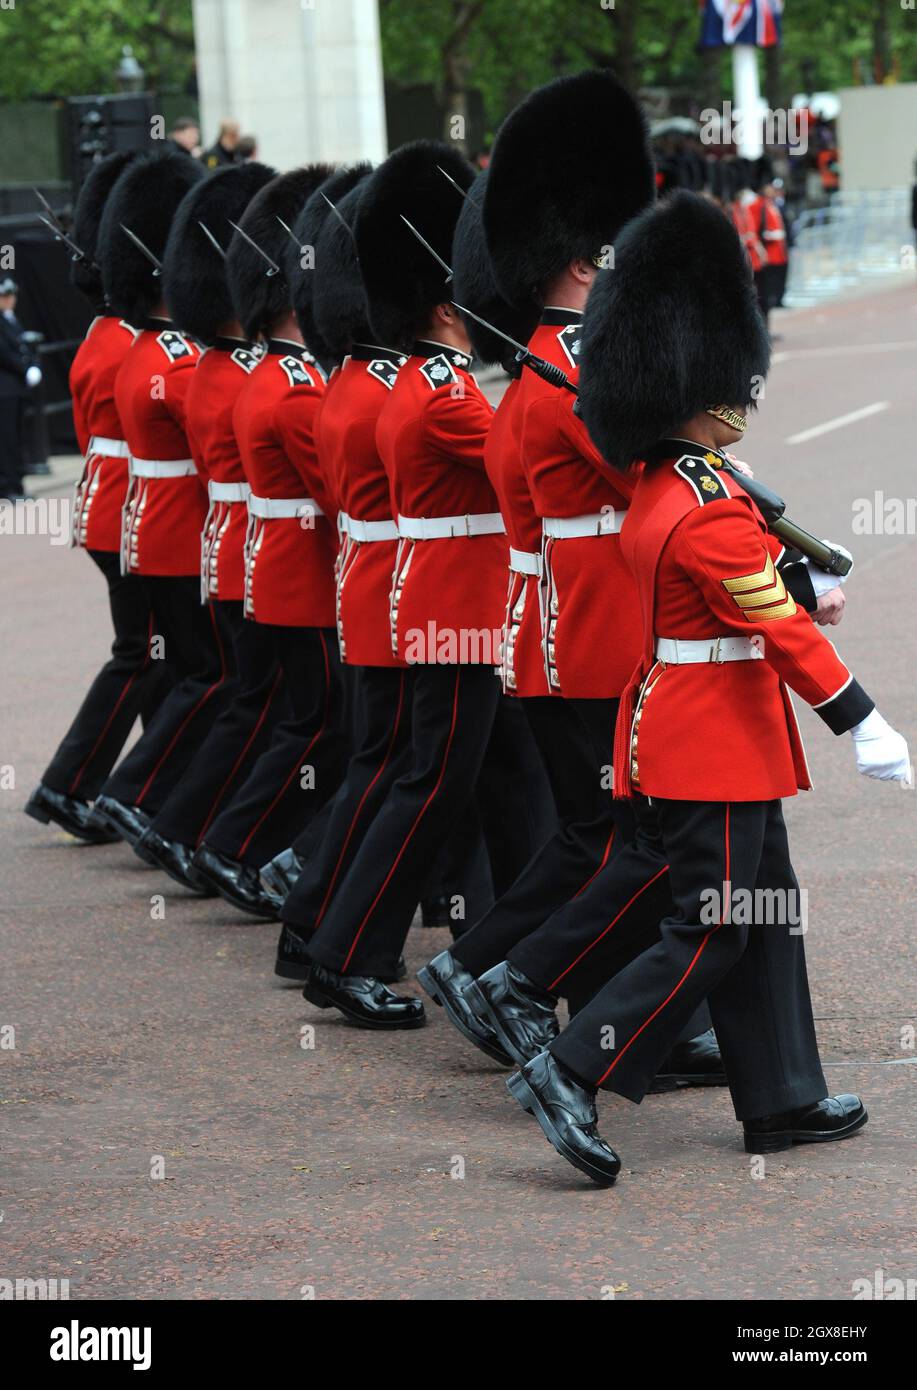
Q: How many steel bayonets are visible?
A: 10